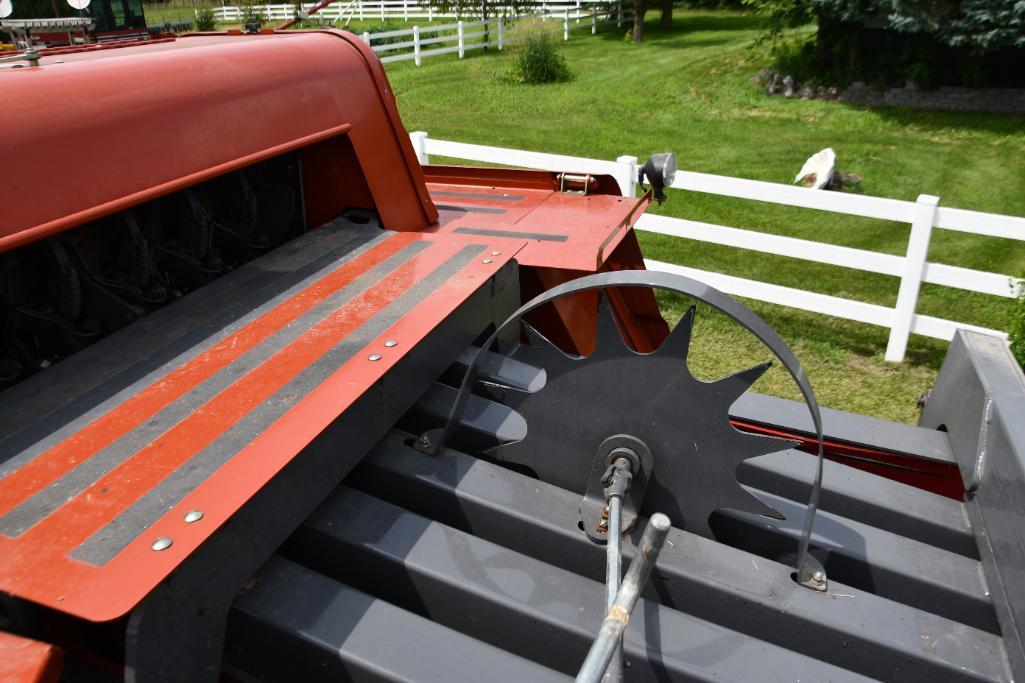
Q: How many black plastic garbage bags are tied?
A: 0